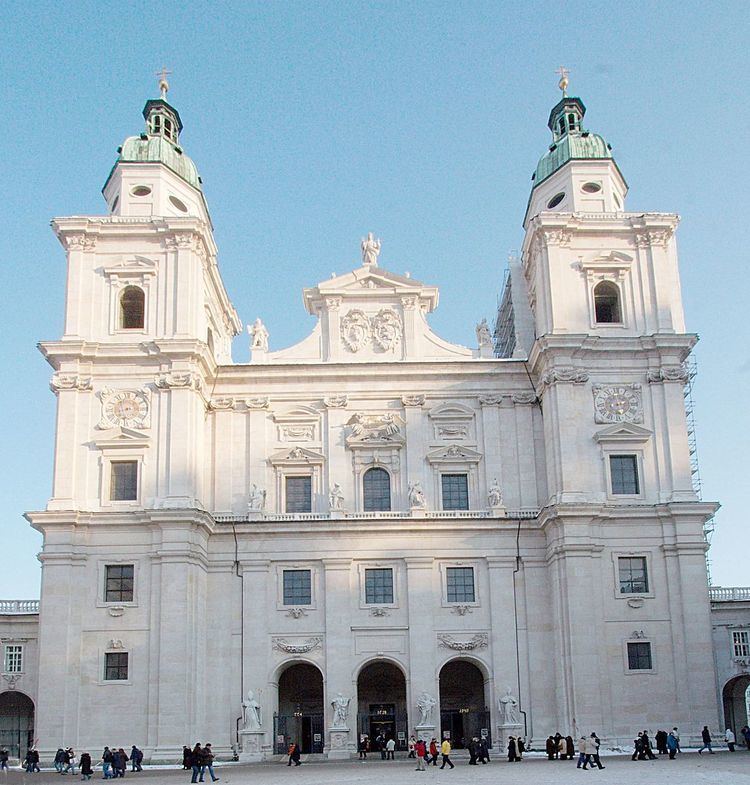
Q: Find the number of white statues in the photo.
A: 11